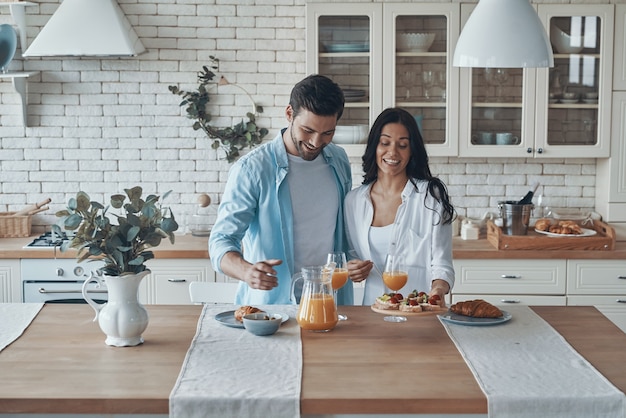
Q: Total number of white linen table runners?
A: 3